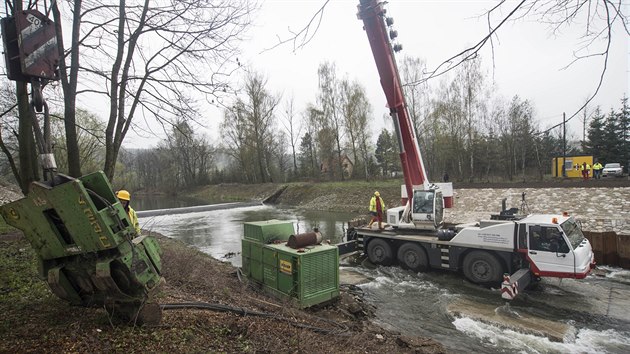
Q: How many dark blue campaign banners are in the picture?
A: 0